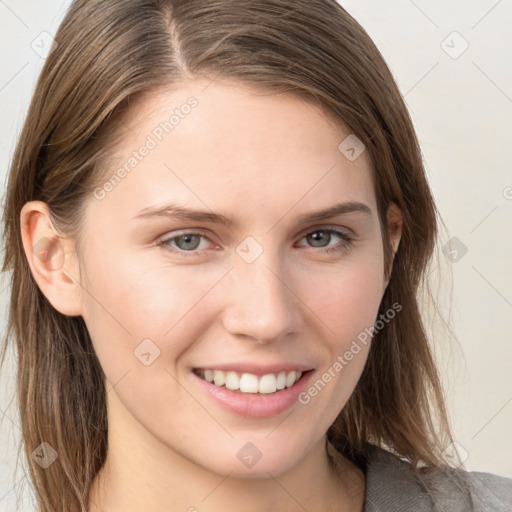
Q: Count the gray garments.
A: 1